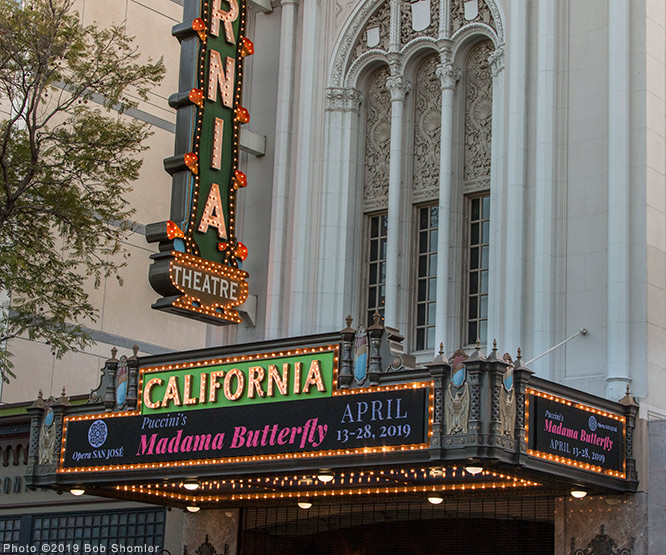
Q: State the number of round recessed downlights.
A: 8